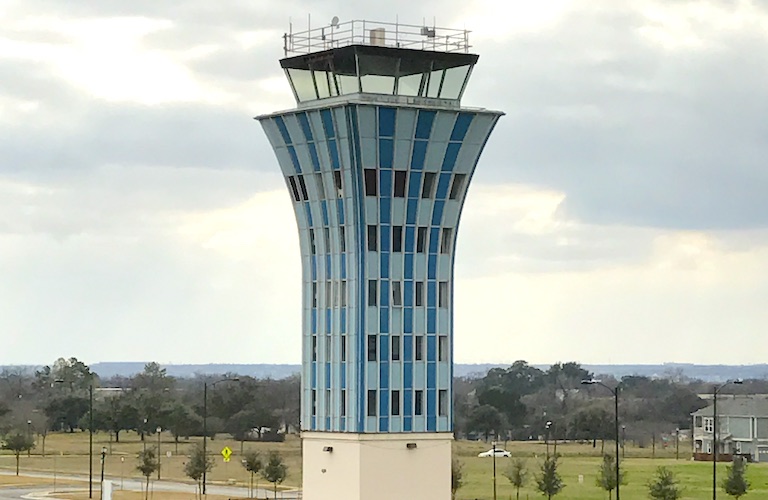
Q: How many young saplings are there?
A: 11